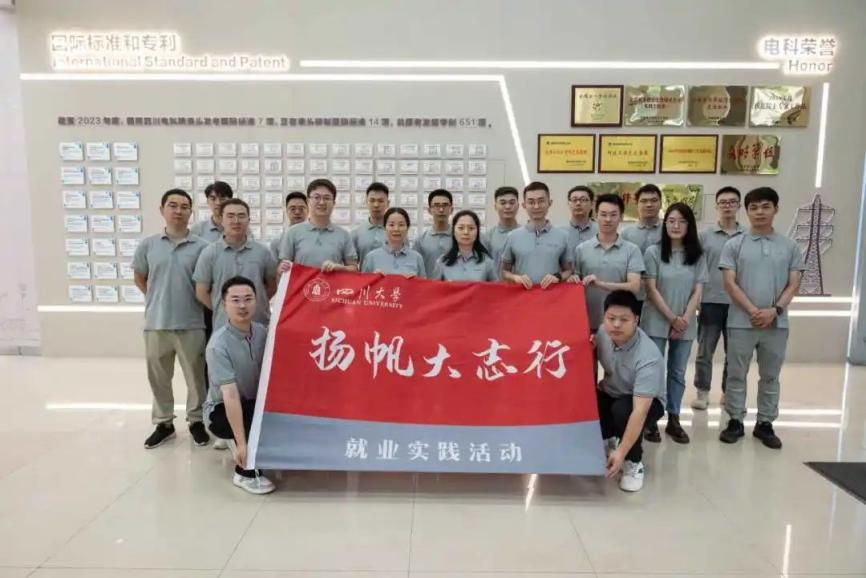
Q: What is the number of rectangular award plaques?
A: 10